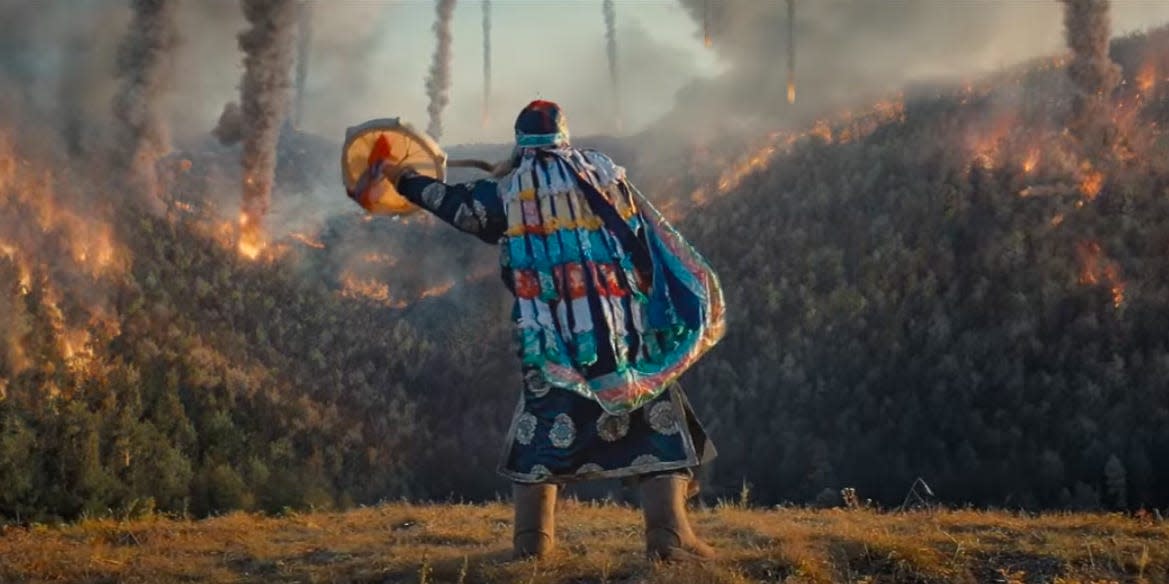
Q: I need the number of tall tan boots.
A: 2